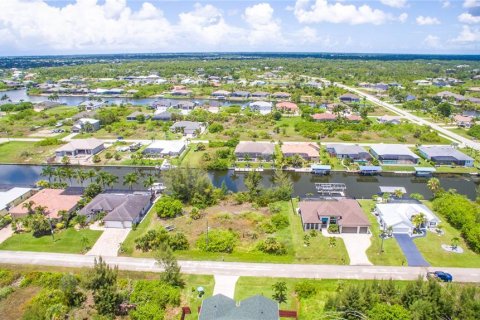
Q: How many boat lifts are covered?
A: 4